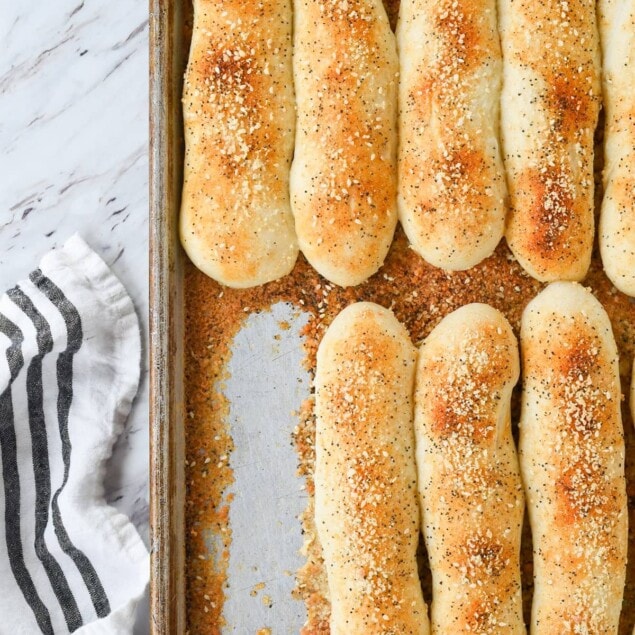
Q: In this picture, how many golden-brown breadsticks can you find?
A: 8